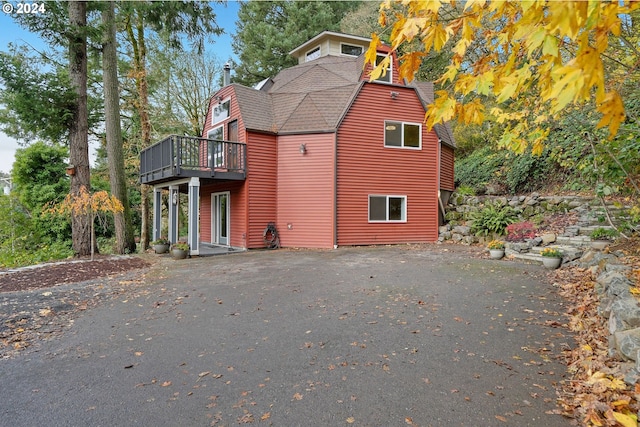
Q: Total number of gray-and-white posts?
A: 3